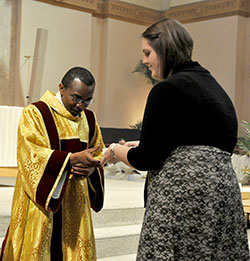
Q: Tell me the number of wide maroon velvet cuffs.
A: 2